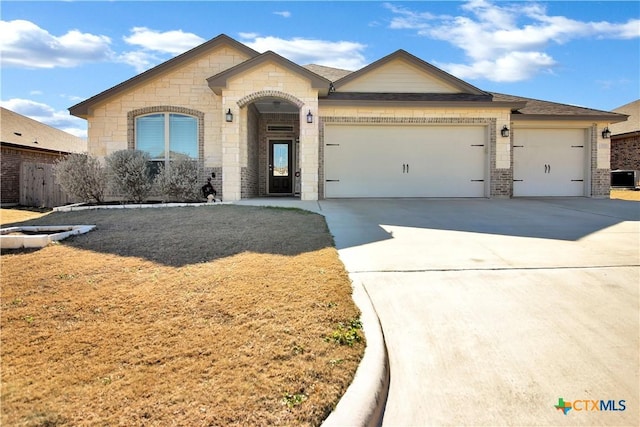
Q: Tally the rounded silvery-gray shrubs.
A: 3